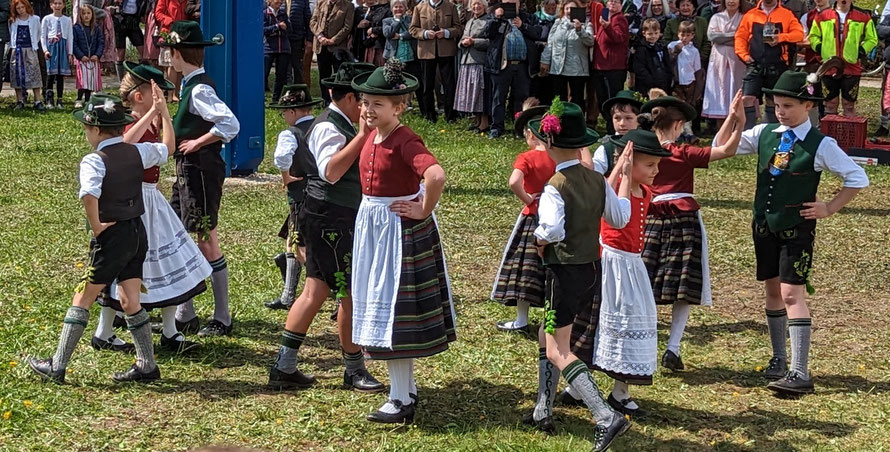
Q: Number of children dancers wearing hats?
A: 12